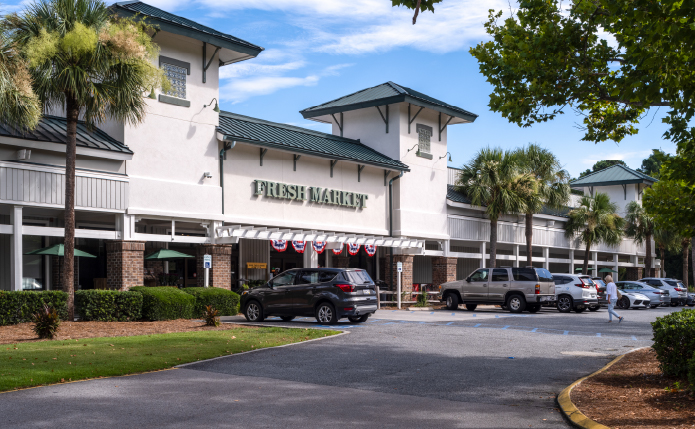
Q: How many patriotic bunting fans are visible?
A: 6